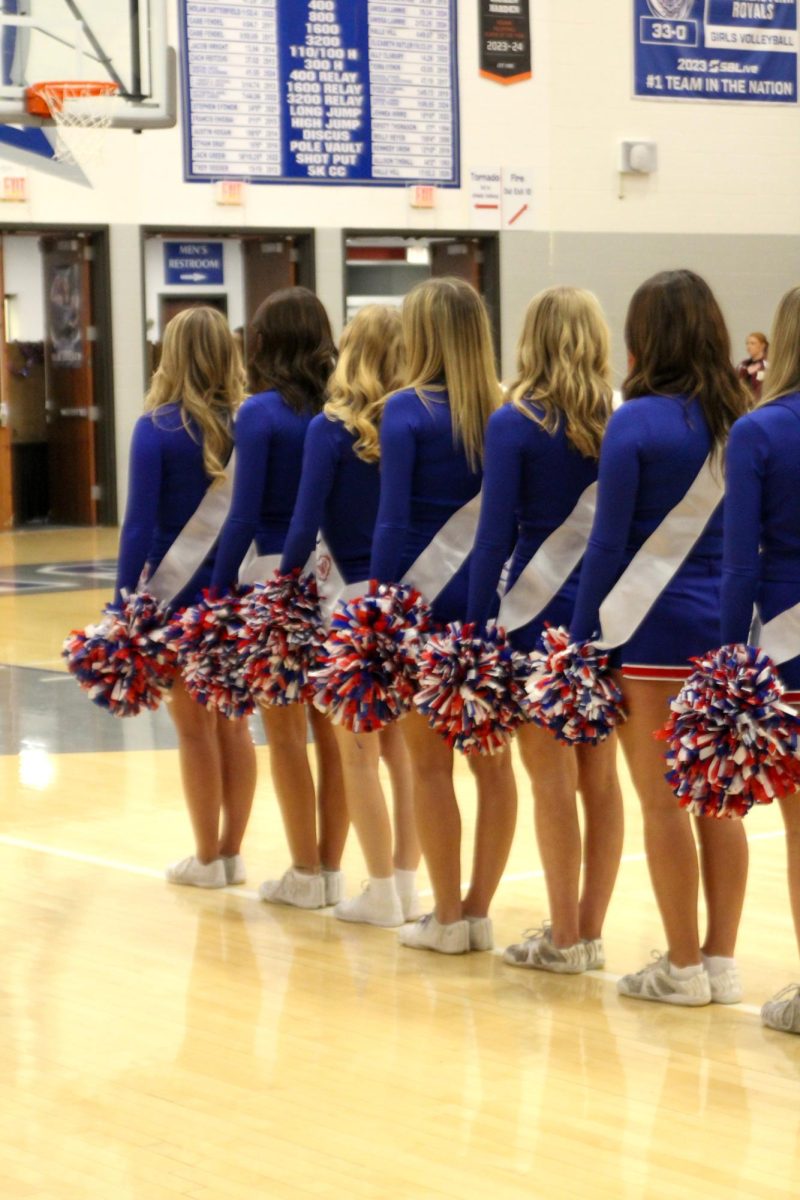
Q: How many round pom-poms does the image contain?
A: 7